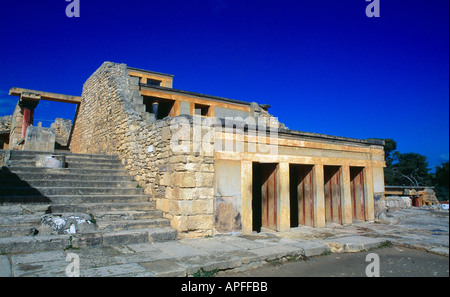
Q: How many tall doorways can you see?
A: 4